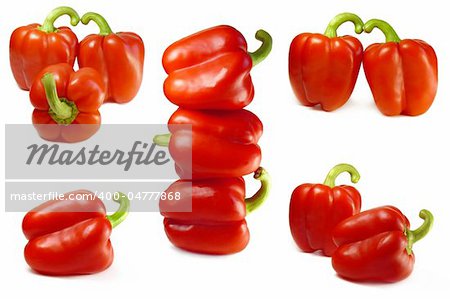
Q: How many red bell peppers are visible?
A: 11